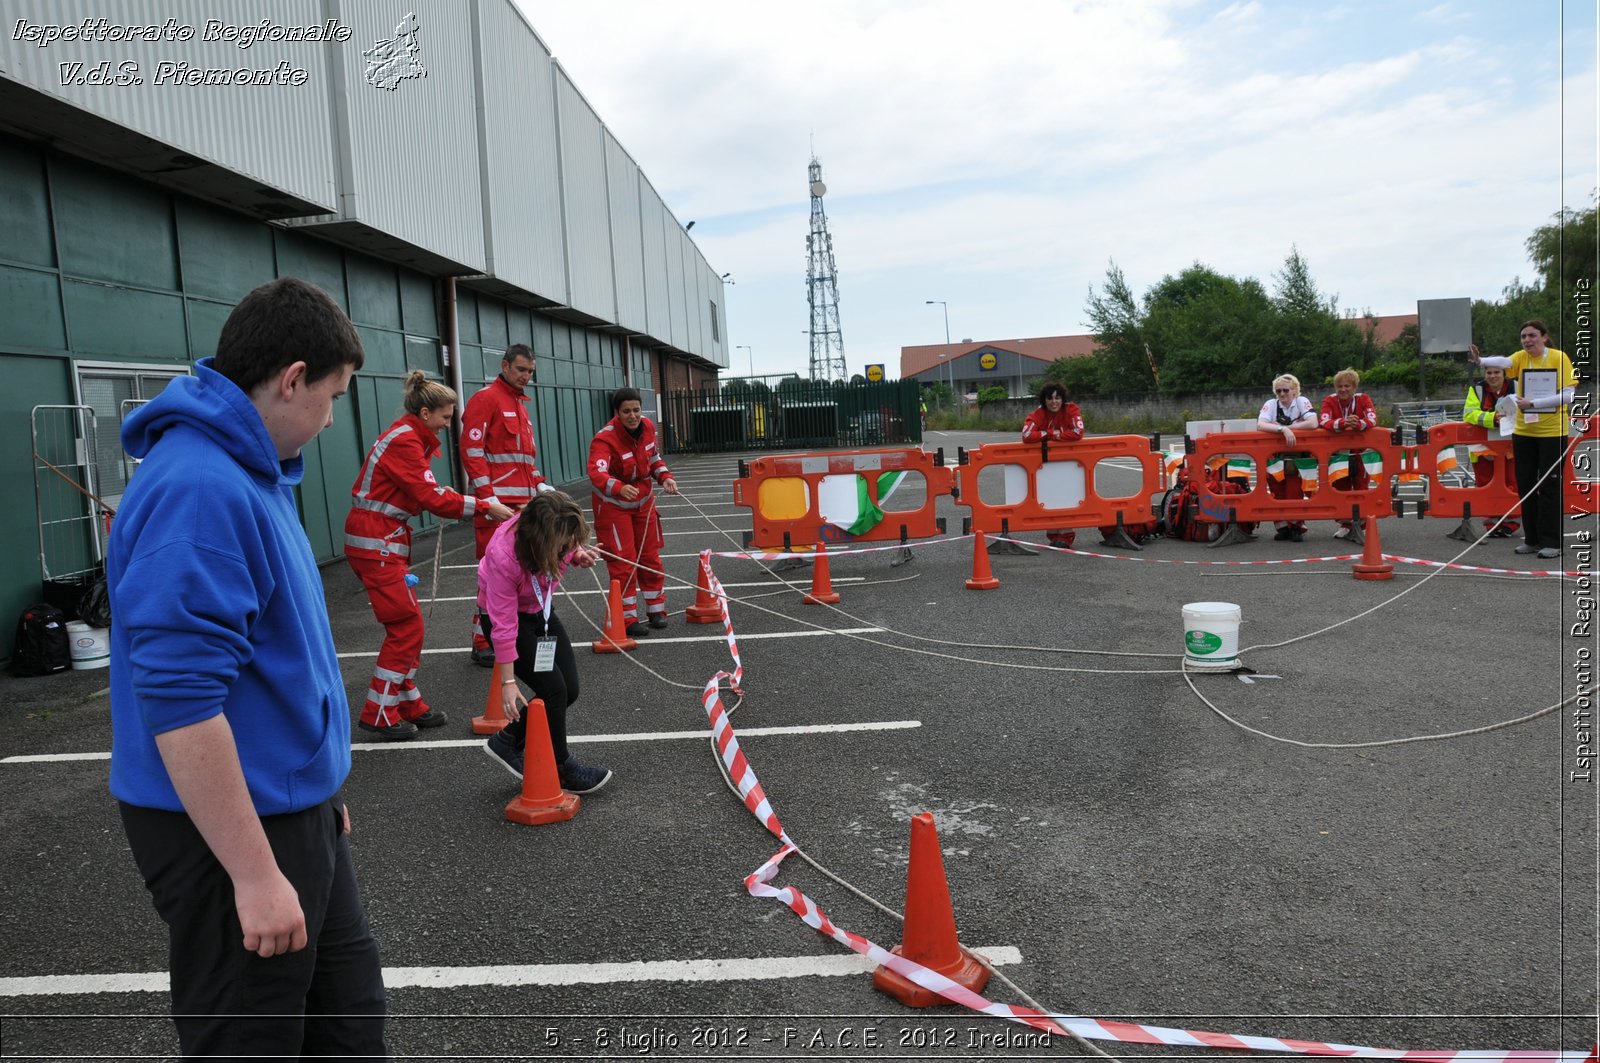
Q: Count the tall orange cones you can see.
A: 8